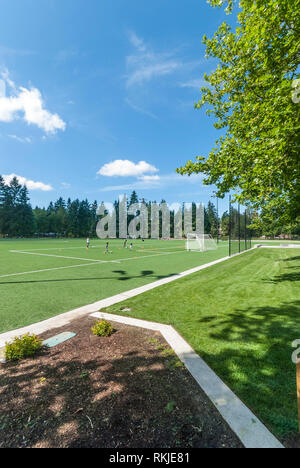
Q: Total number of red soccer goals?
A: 0